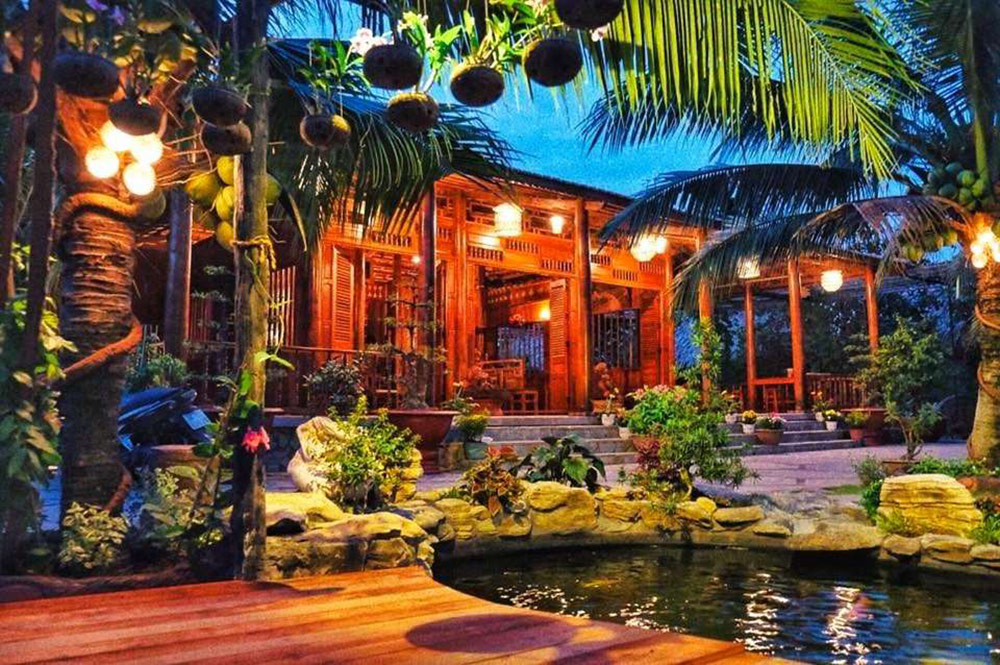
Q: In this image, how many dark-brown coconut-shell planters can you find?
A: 11